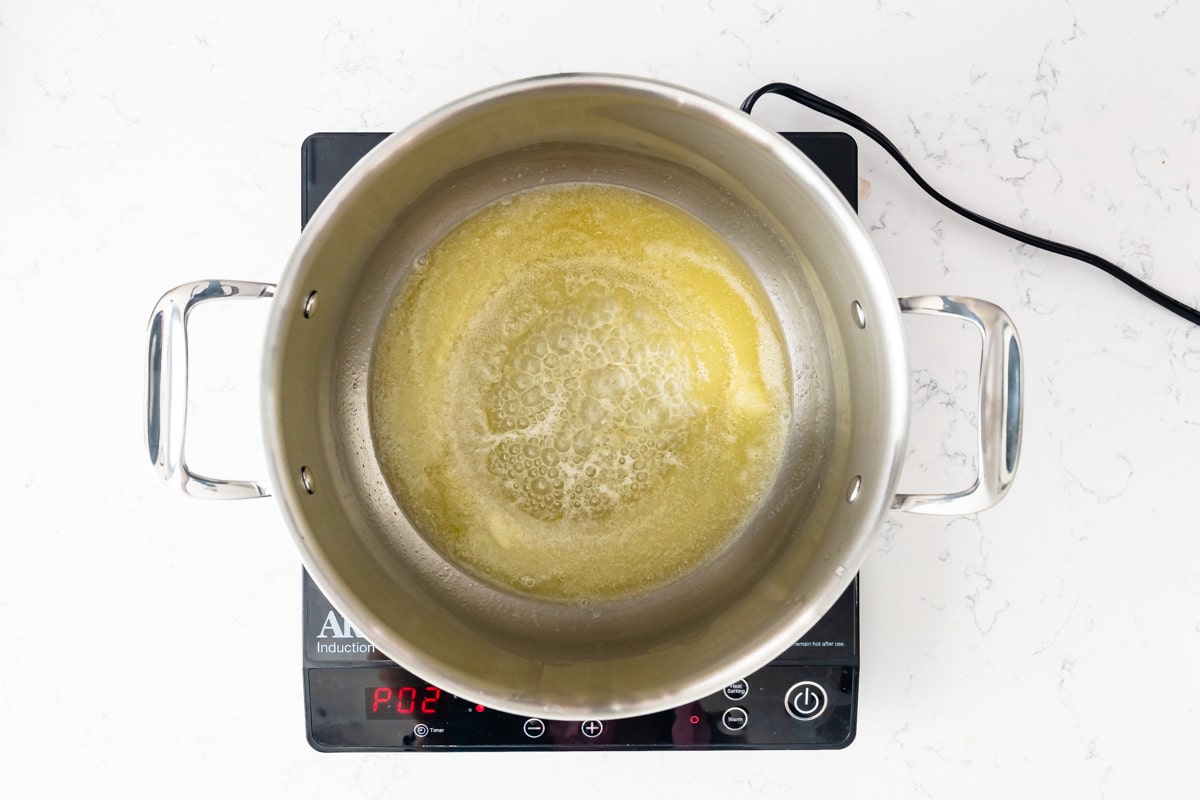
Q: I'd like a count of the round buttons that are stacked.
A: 2